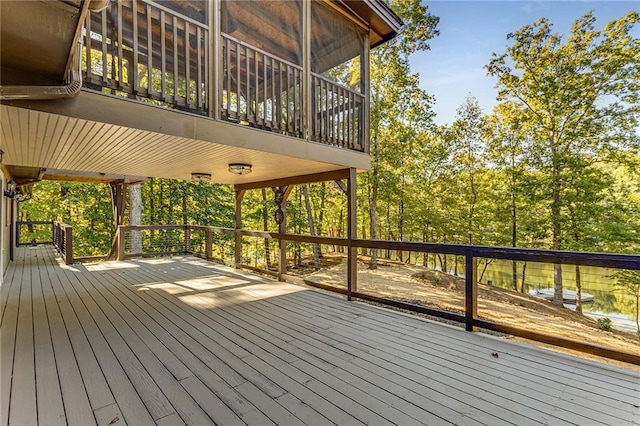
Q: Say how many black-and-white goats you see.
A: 0